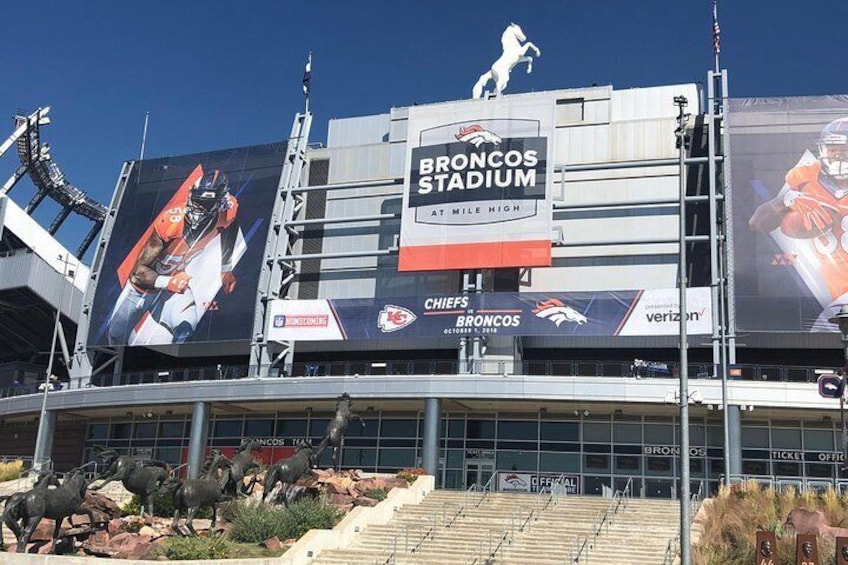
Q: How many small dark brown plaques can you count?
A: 3